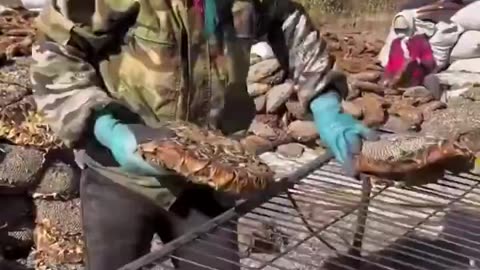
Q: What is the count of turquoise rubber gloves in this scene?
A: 2